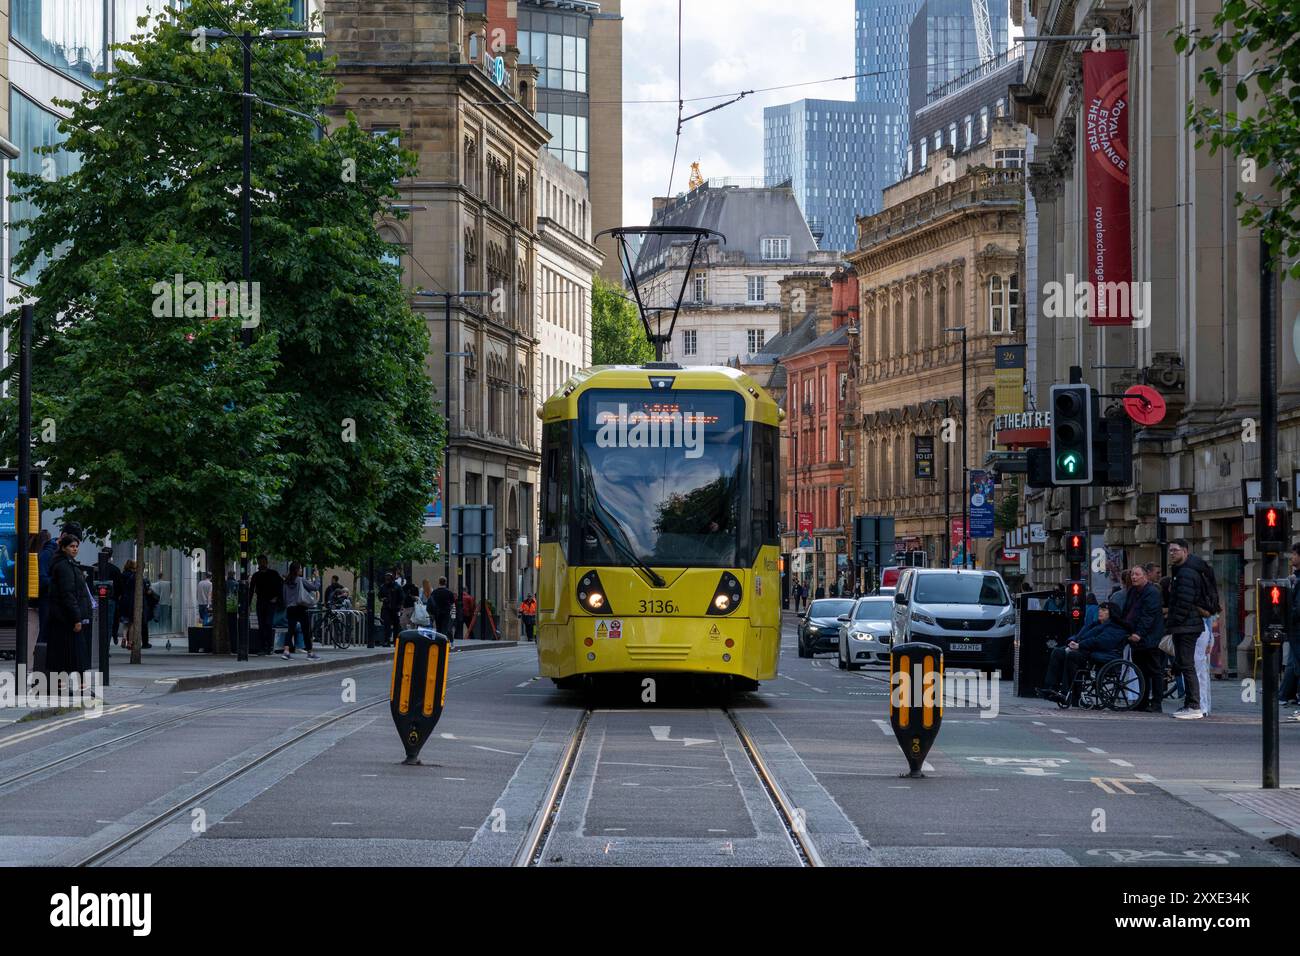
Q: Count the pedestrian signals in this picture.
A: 4